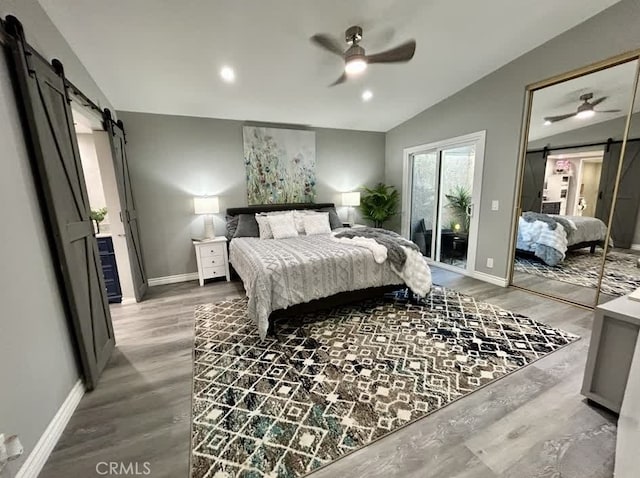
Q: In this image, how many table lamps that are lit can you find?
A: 2